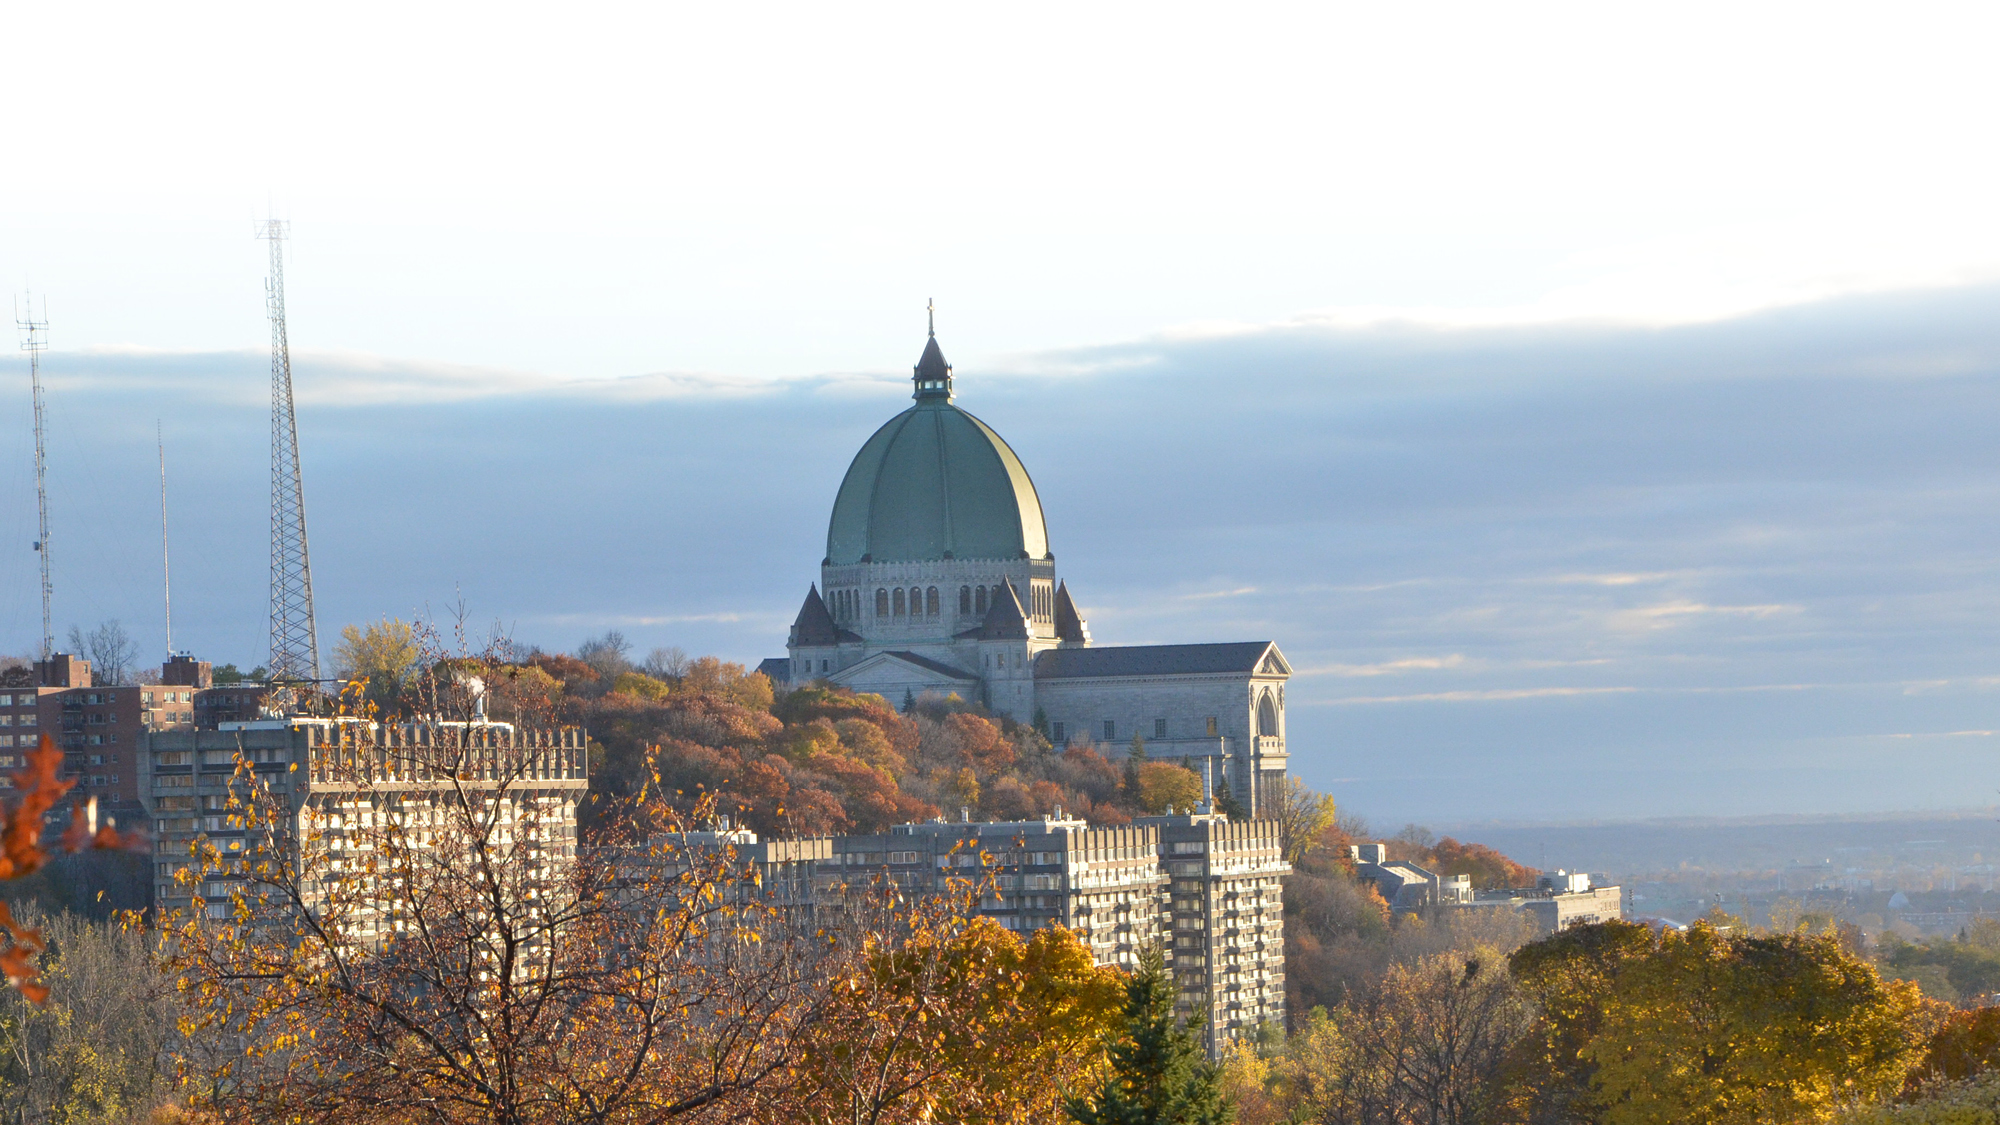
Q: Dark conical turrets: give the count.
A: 3